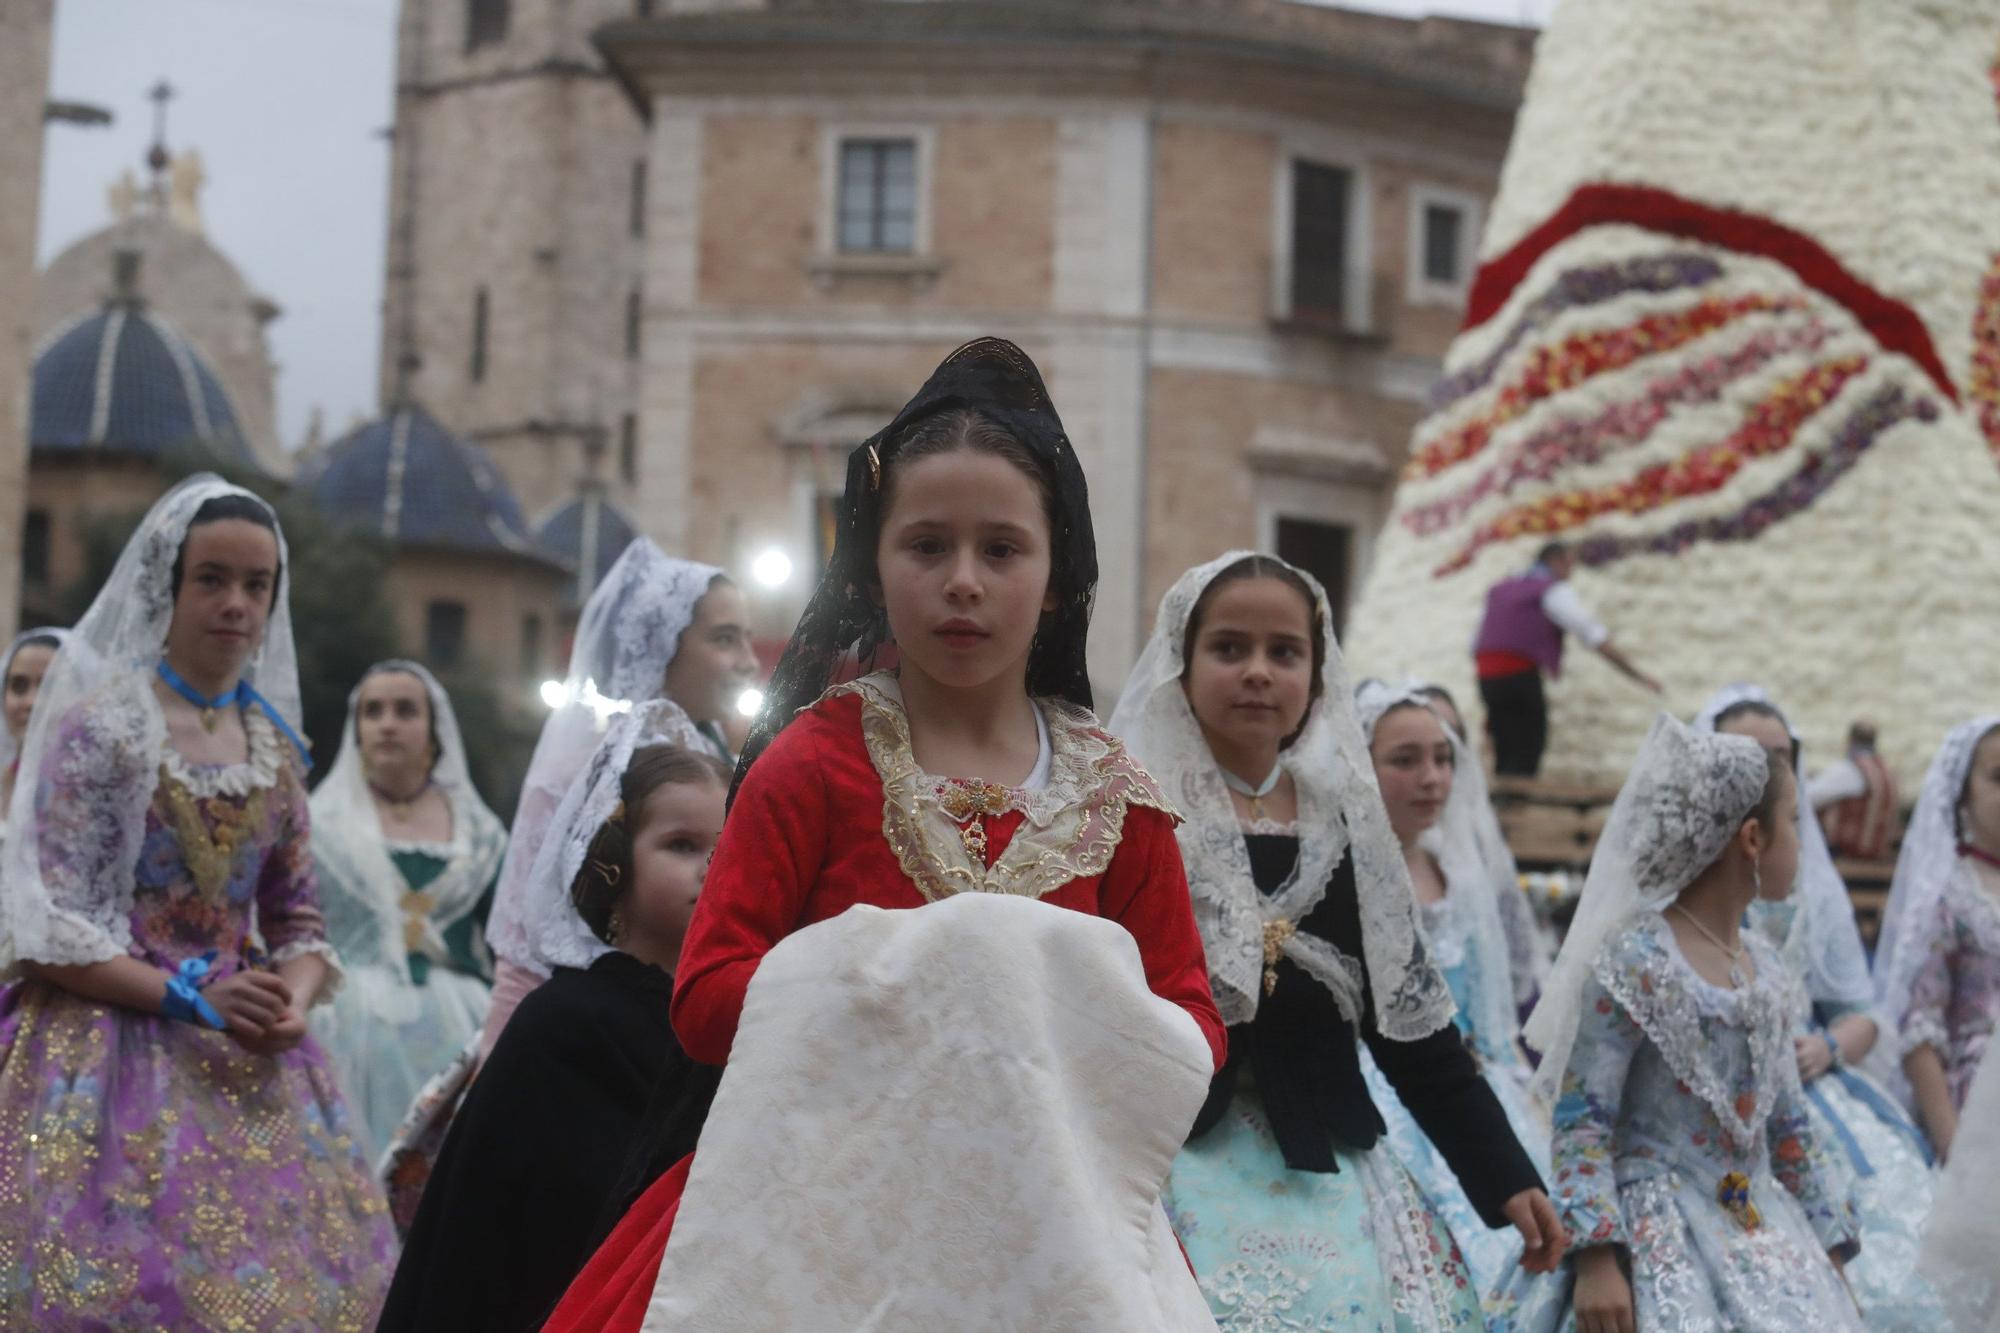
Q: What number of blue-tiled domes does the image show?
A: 3